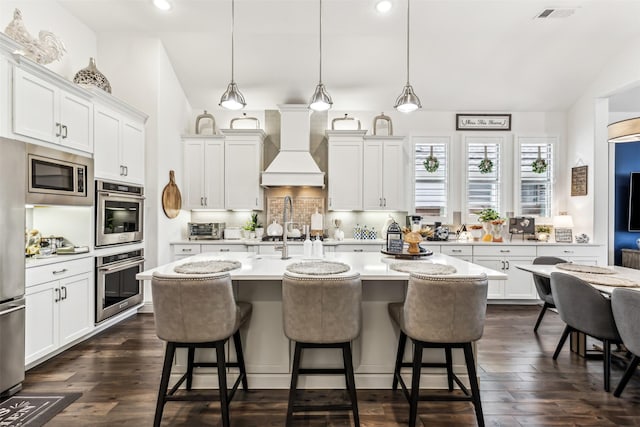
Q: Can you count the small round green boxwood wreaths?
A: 3